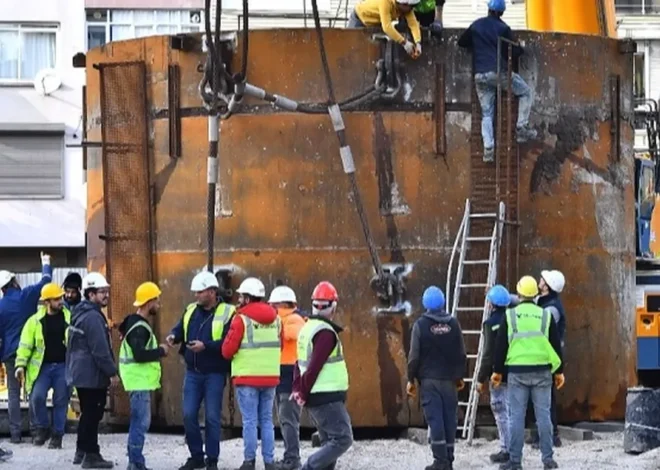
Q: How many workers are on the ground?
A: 13